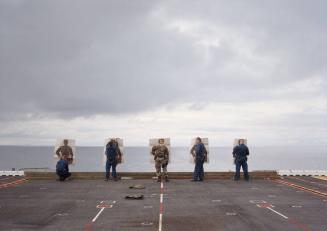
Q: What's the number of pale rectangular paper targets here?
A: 5